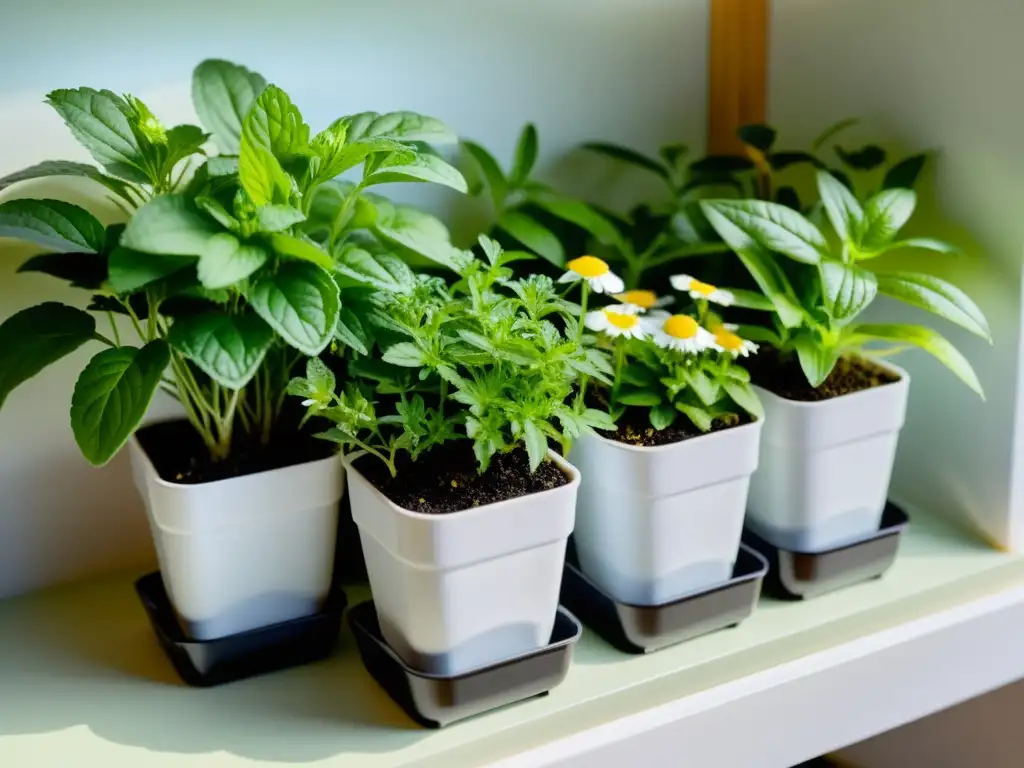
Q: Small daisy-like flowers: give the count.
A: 6